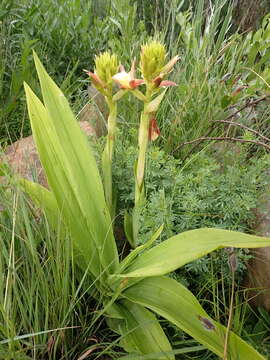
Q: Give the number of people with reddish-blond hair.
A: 0